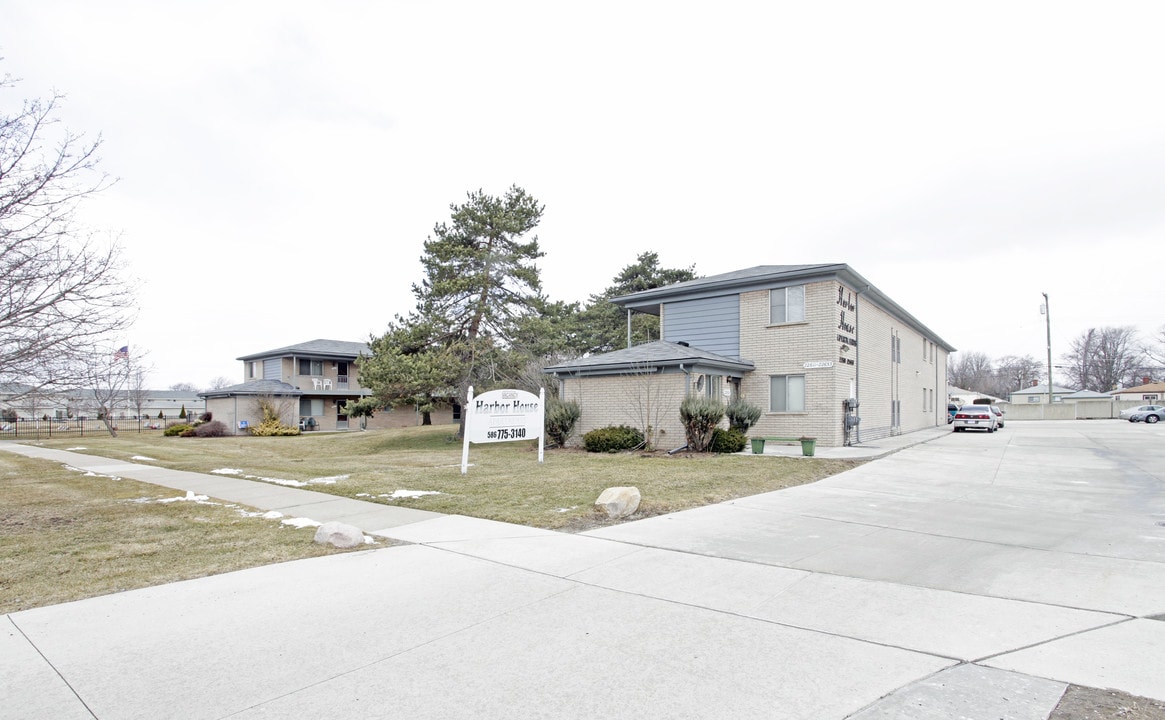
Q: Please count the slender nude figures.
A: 0